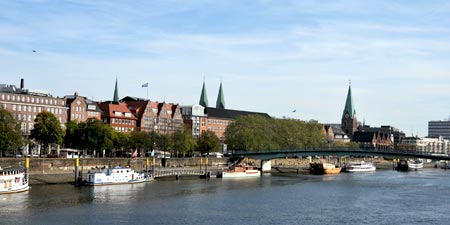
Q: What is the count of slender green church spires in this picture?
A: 4